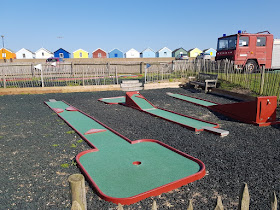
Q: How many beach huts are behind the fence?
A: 13